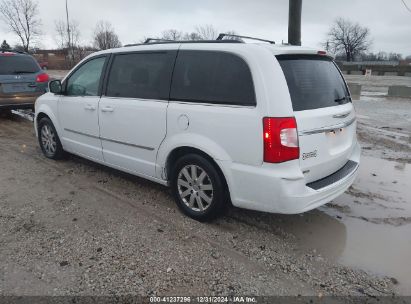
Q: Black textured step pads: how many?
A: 1